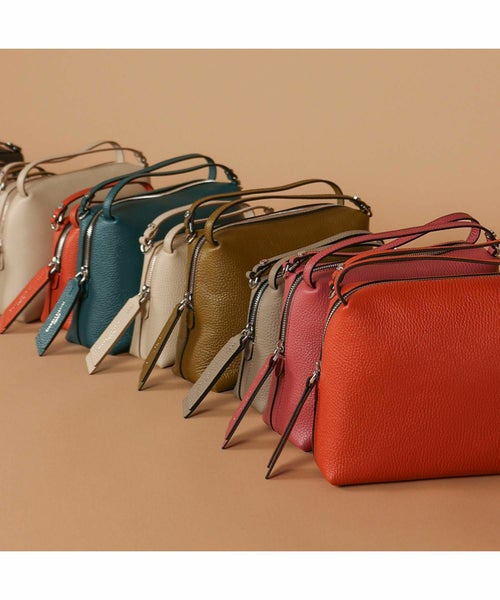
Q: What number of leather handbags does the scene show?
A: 9